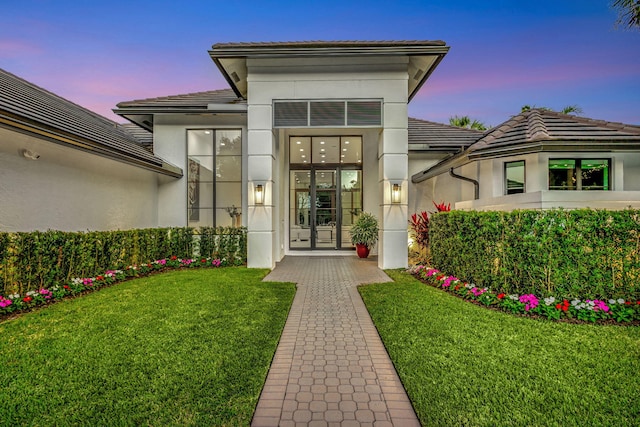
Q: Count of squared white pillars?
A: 2